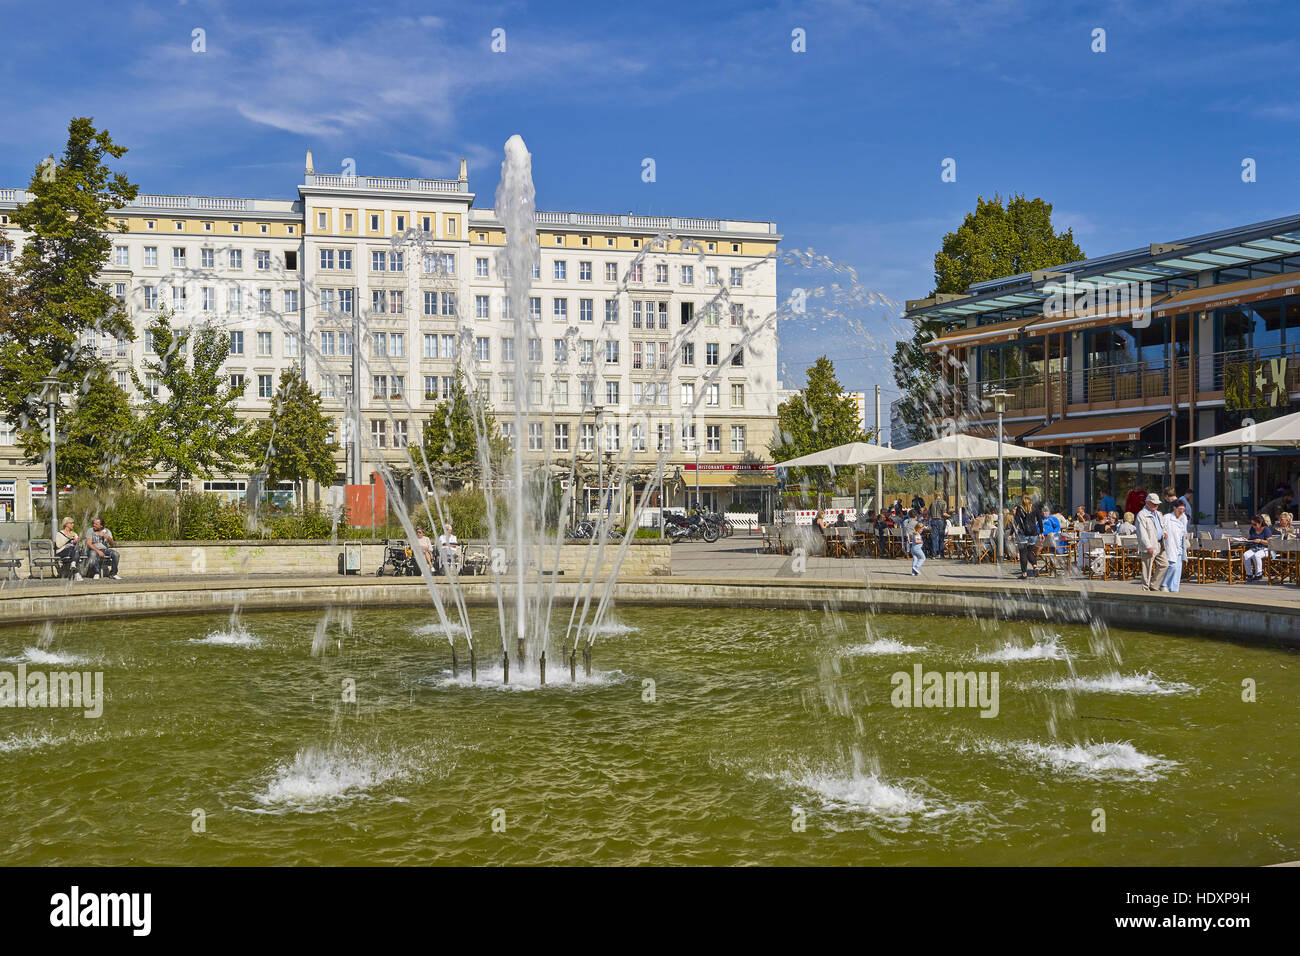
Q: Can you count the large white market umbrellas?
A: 3